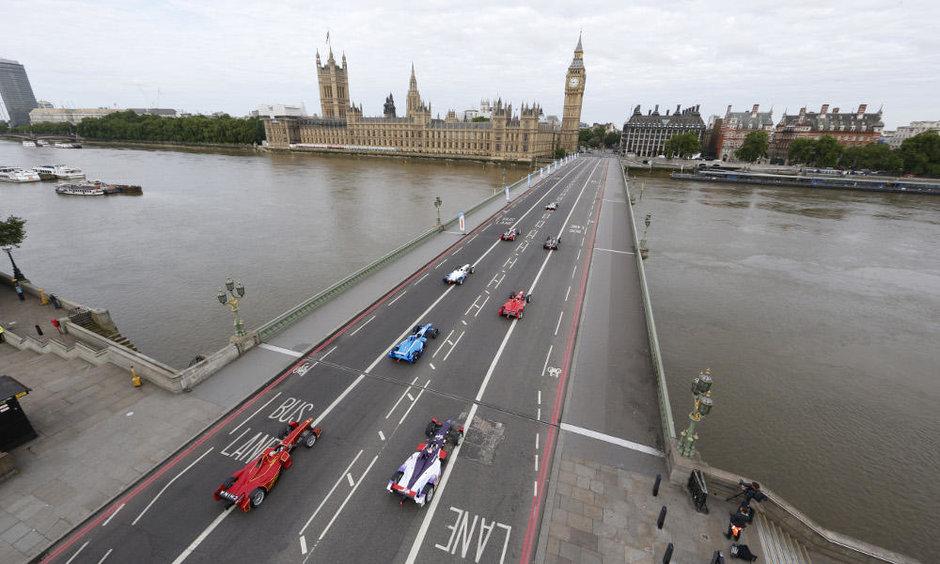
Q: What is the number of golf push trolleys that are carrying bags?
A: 0